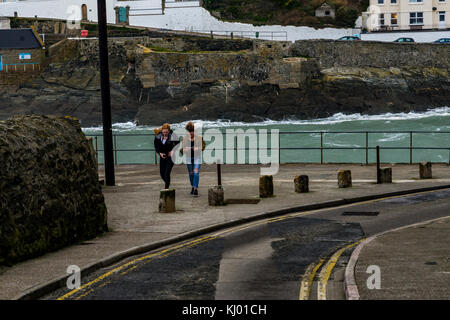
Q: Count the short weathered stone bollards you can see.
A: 7